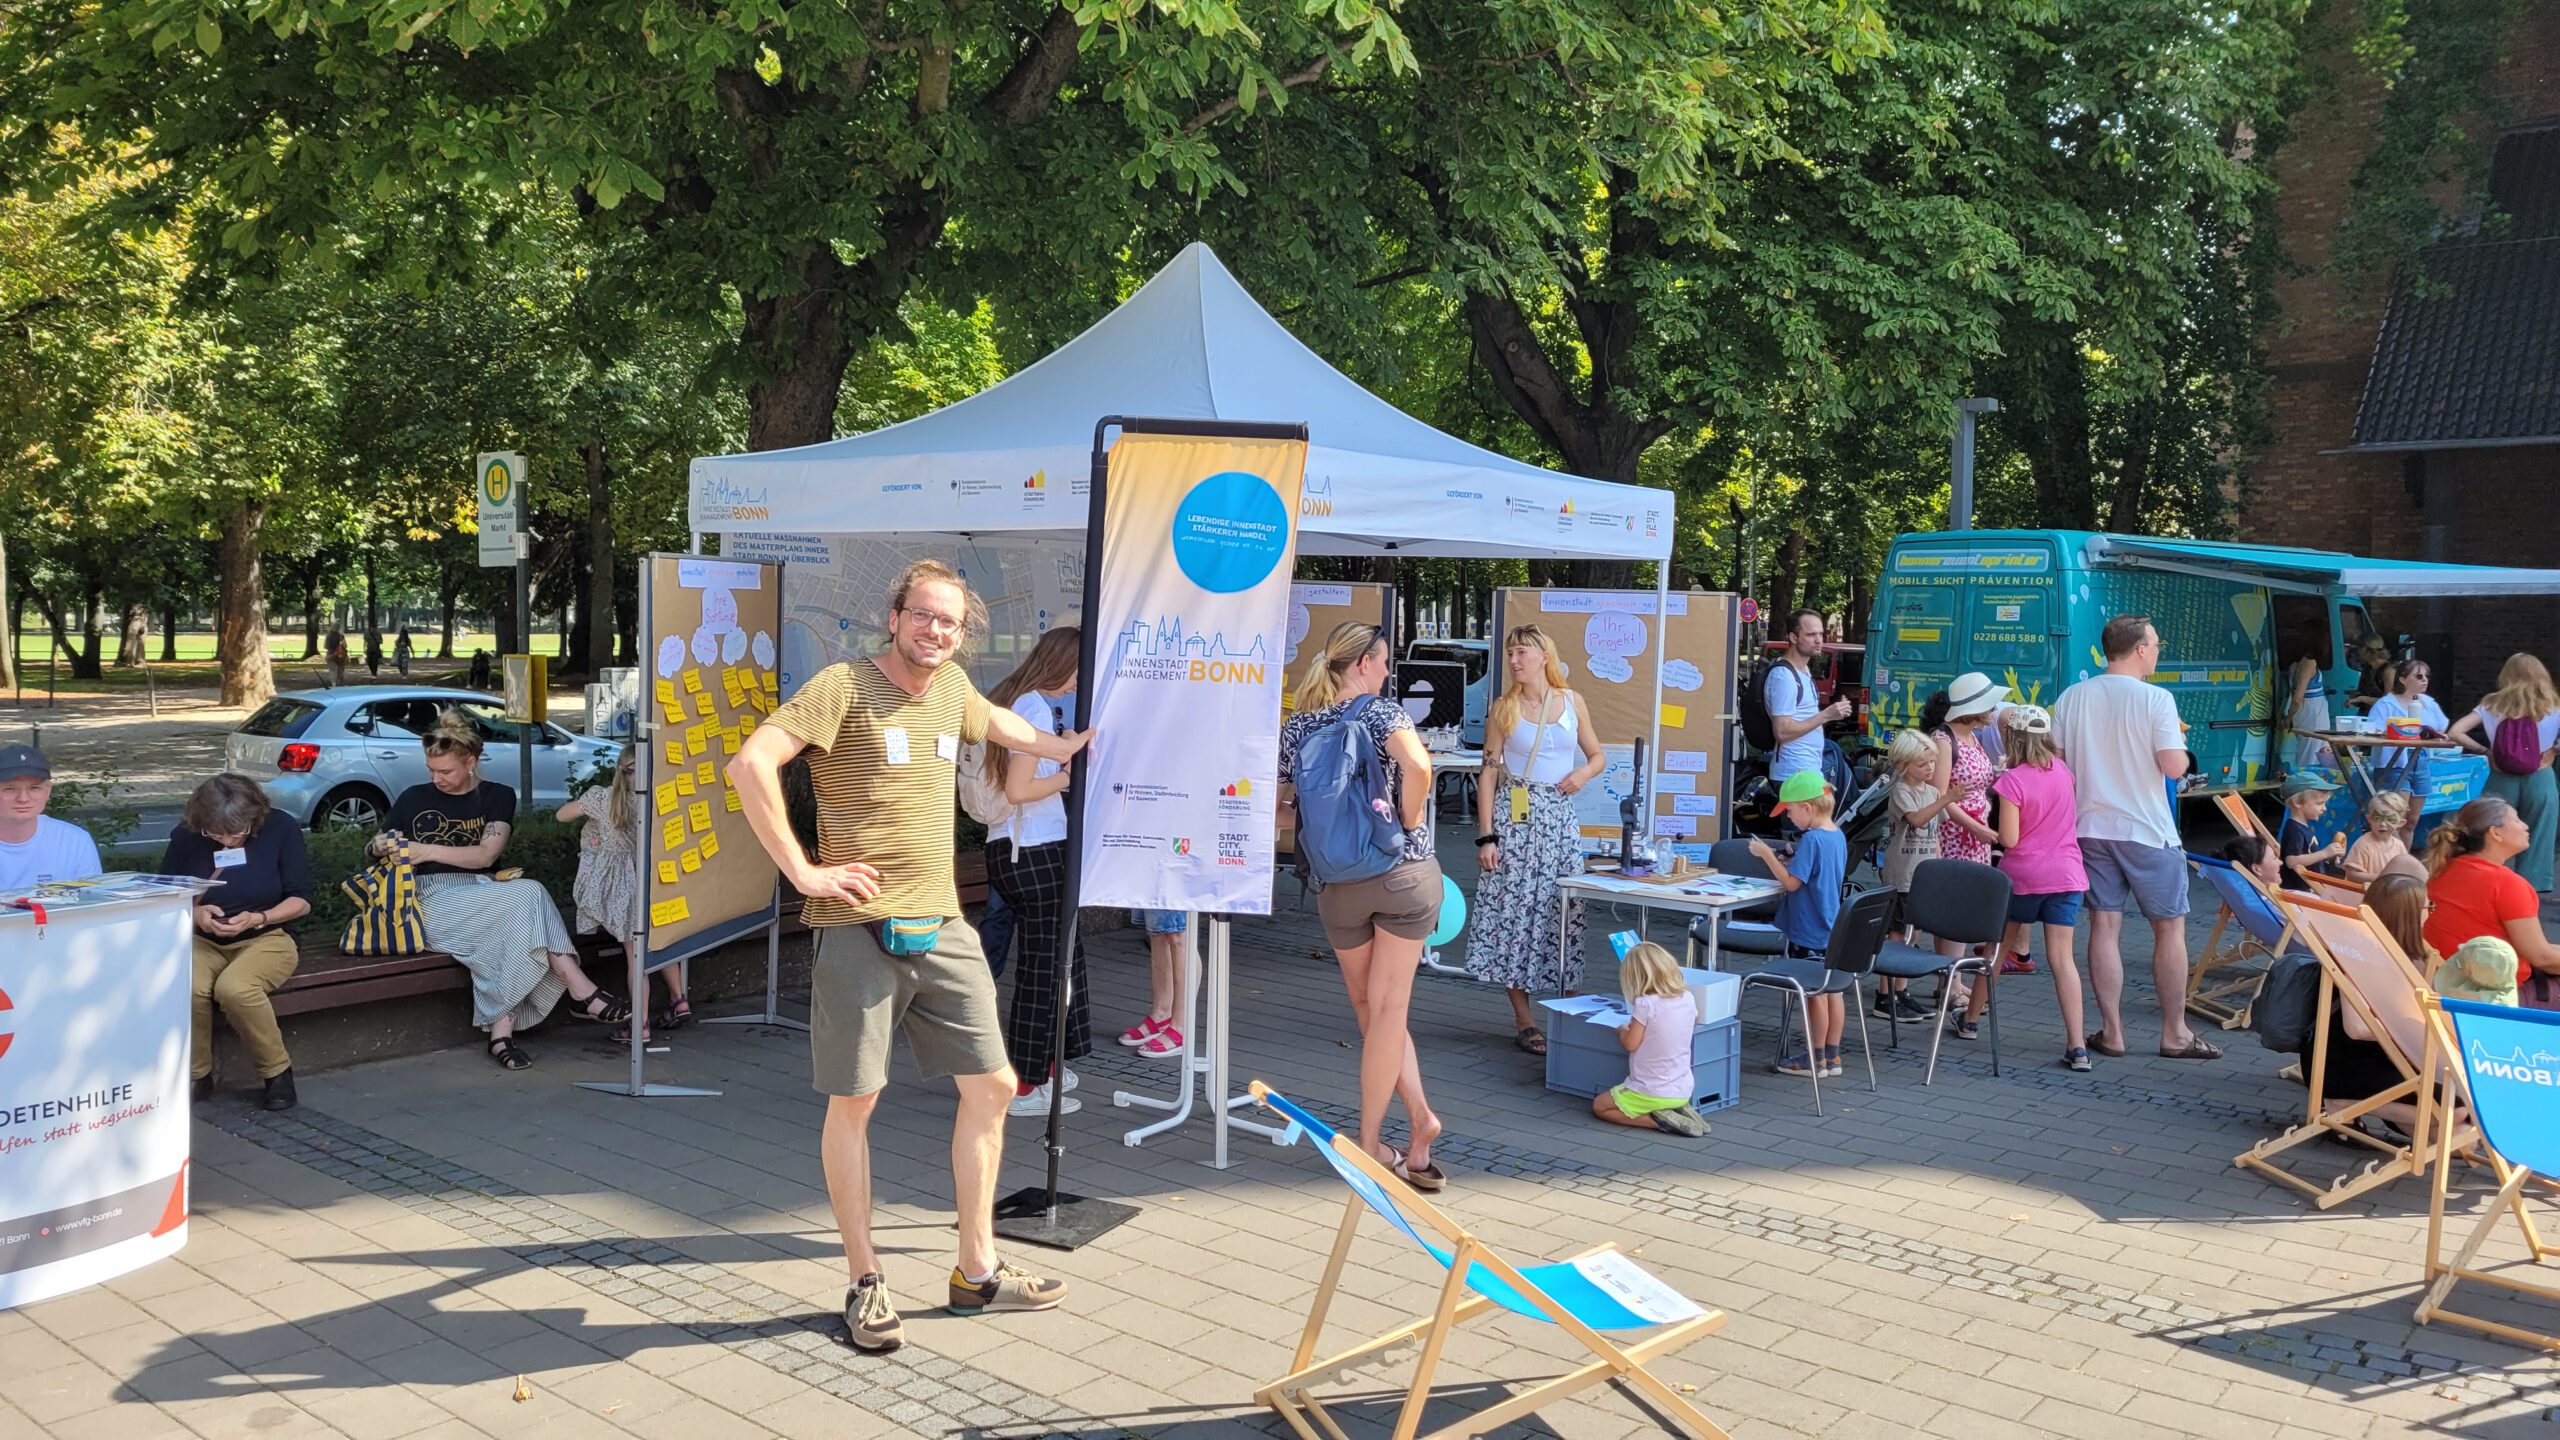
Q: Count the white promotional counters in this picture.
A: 1